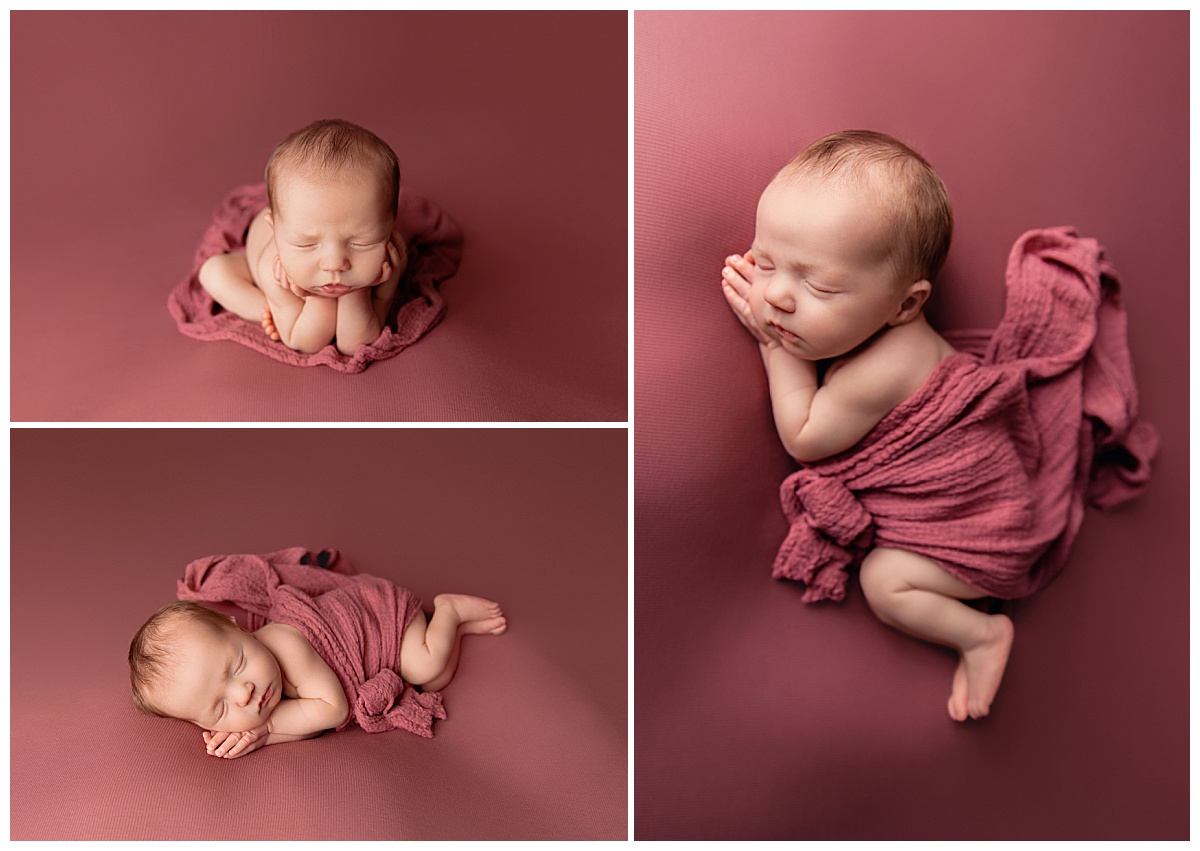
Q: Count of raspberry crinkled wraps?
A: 3